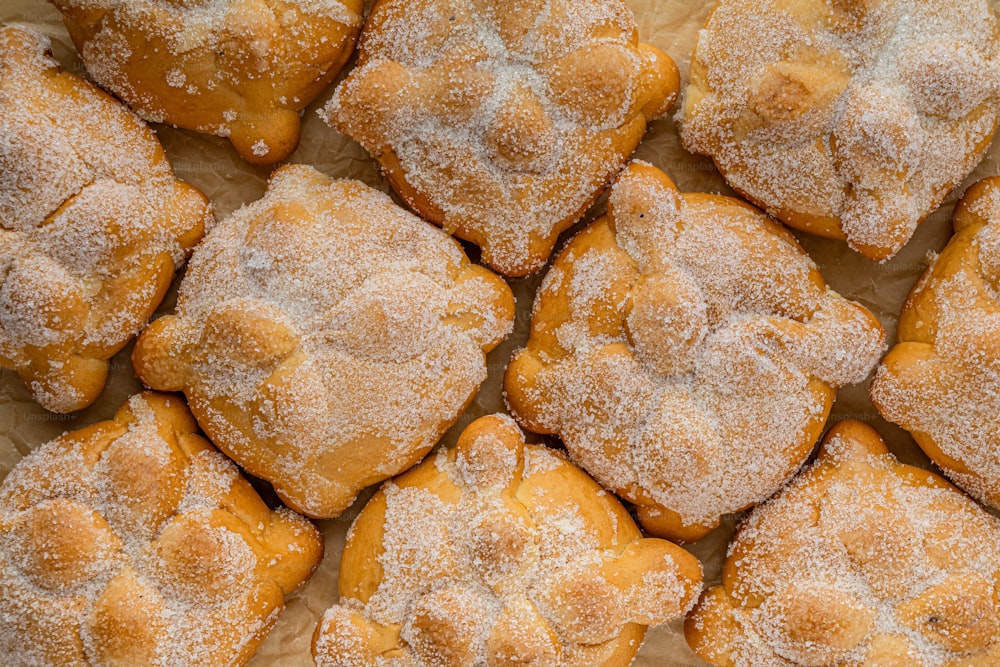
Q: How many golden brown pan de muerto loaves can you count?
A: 10